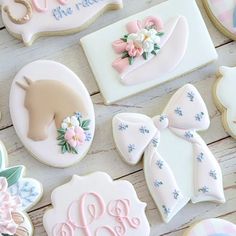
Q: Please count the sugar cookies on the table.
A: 9